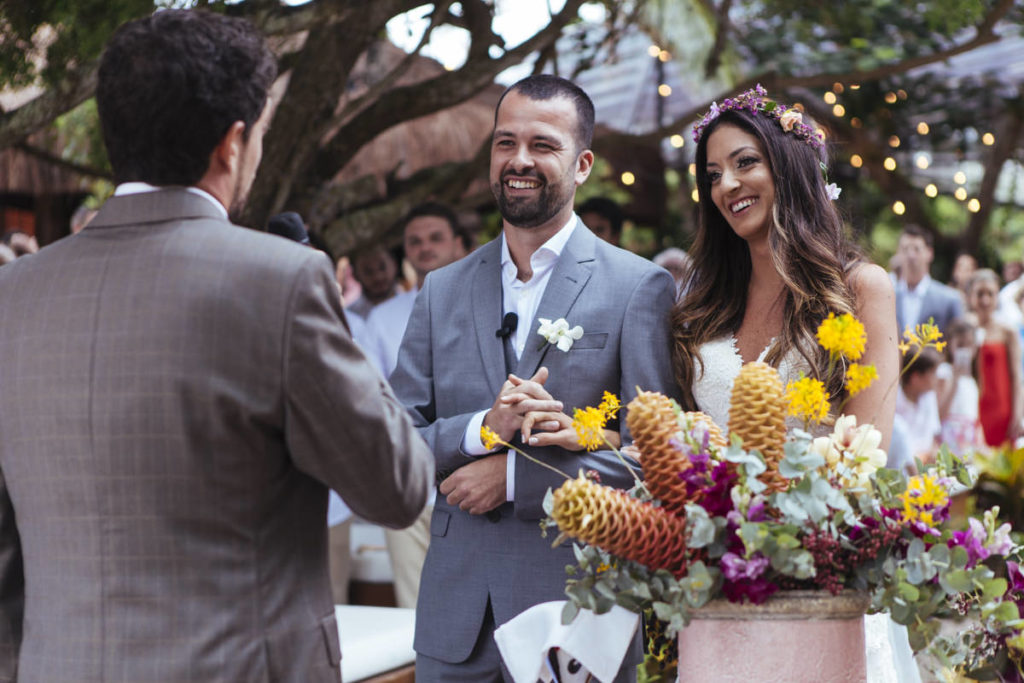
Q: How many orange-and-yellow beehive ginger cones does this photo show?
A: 4